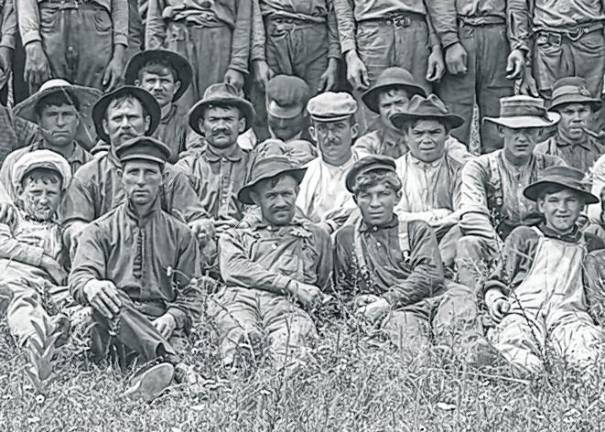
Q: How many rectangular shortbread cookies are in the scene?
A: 0